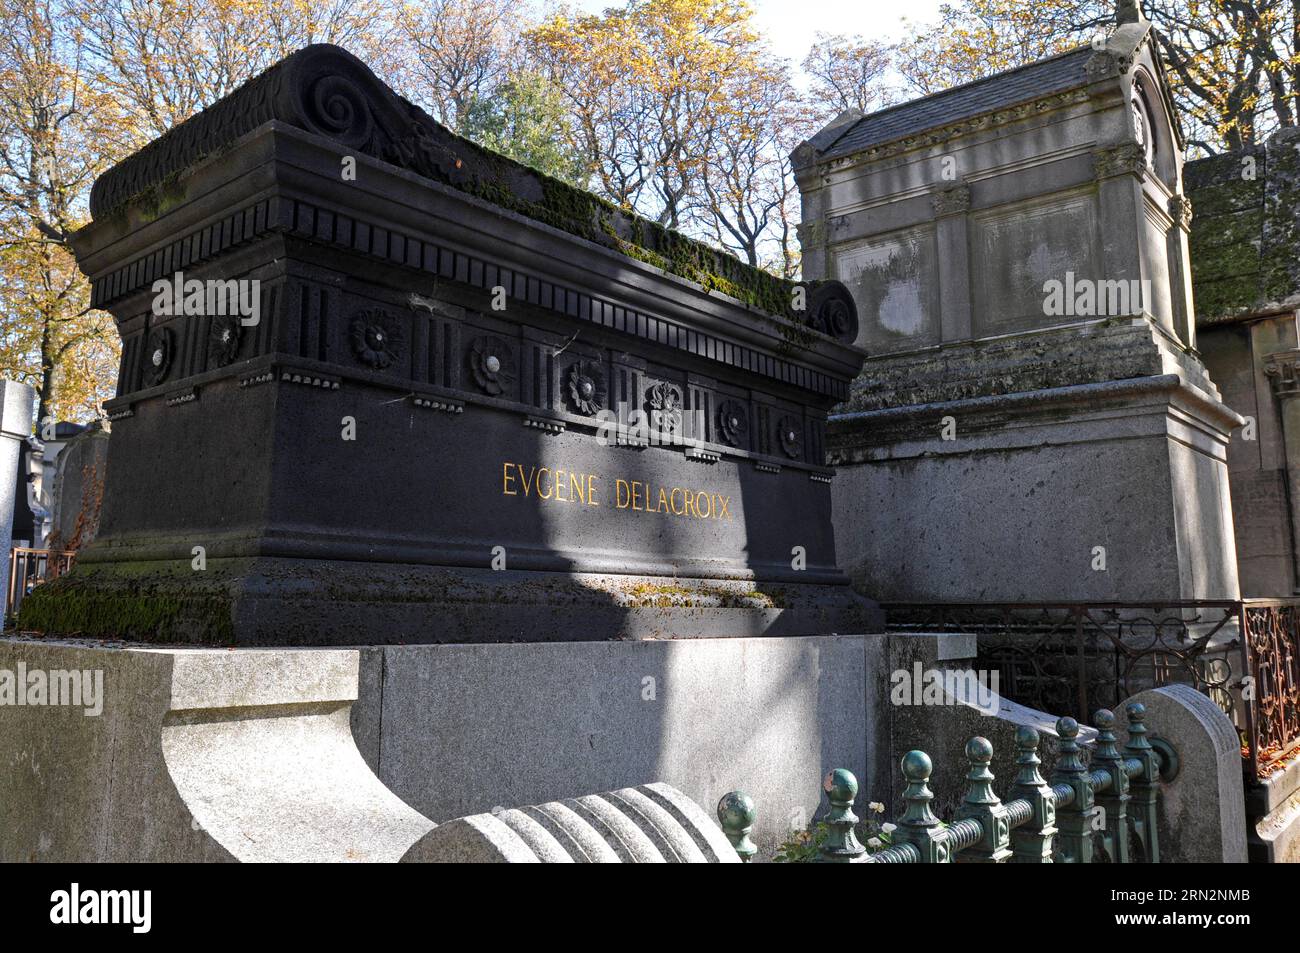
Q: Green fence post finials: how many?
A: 8